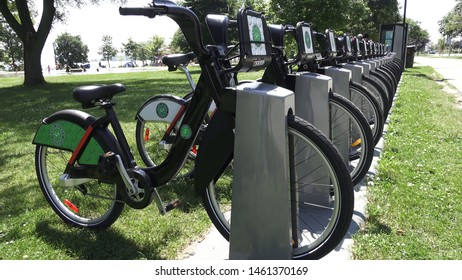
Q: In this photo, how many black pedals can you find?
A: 2